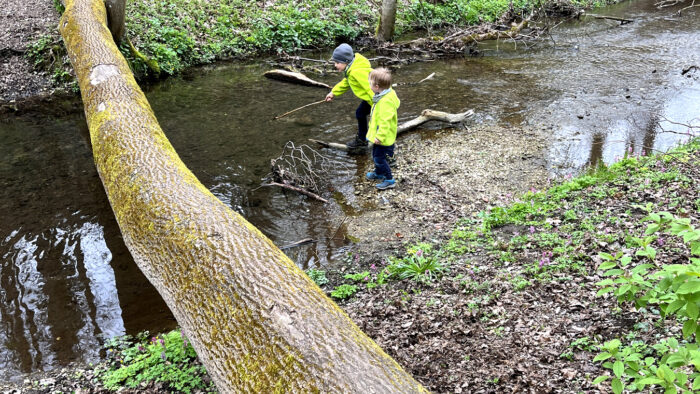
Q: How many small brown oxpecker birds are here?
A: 0